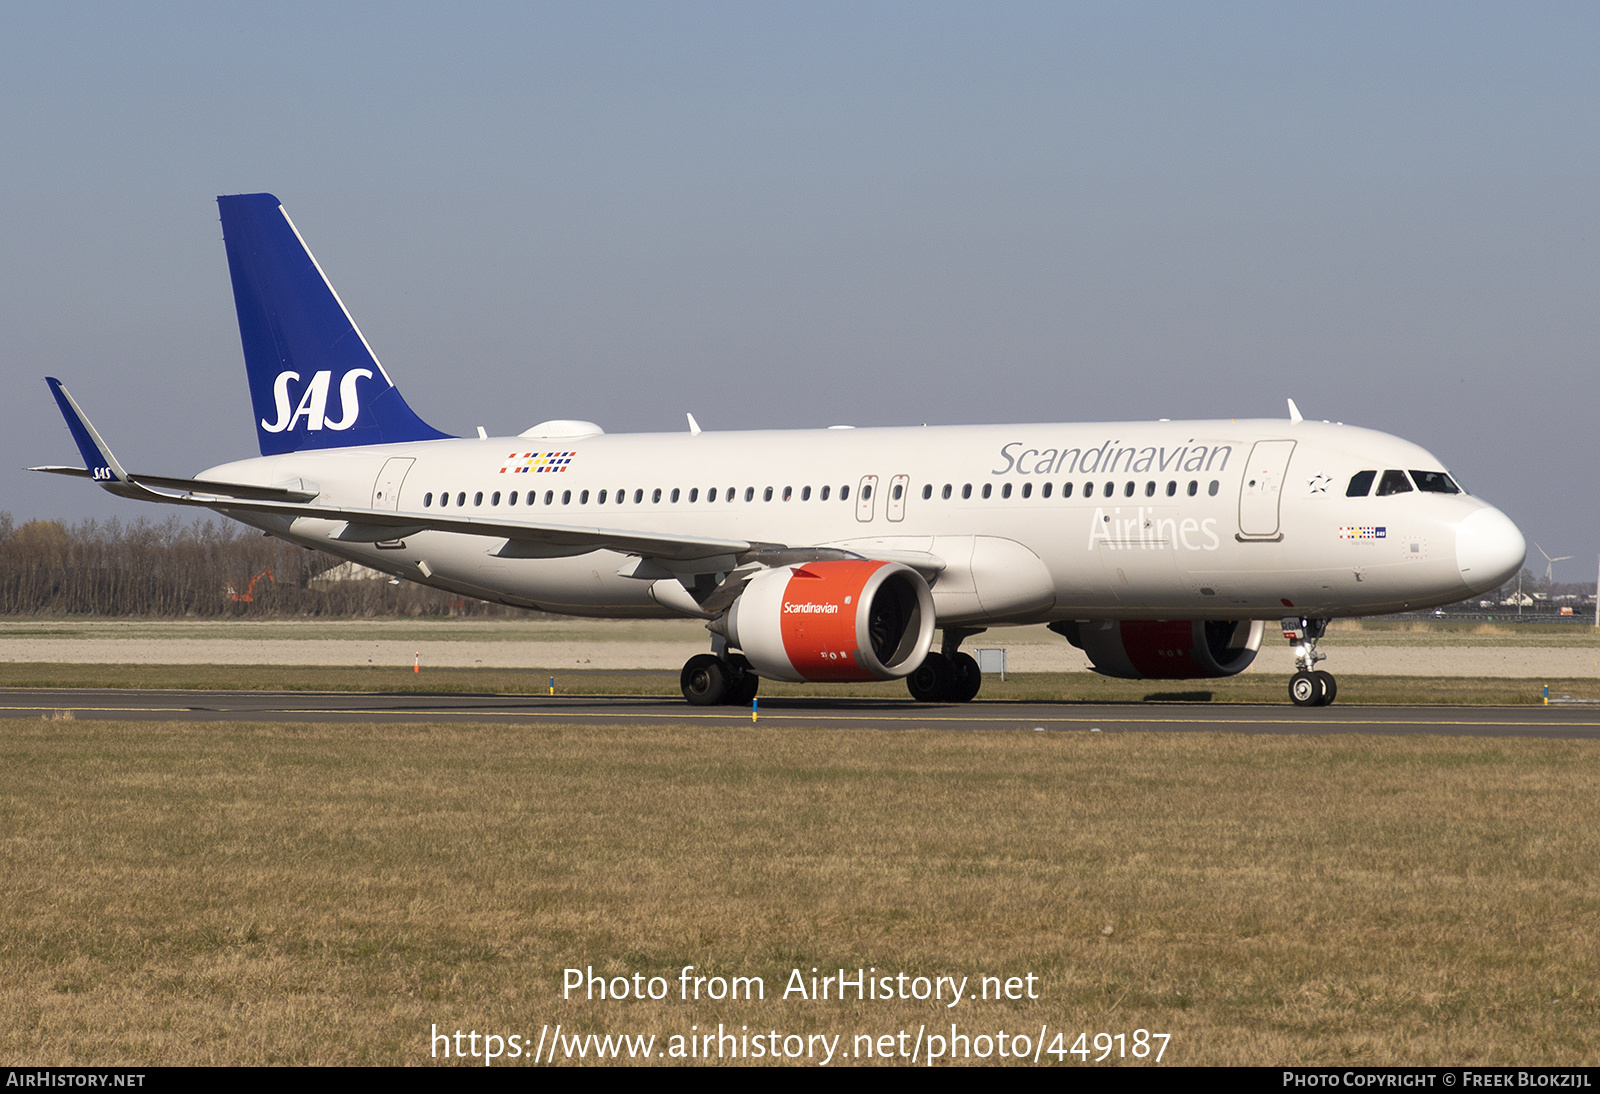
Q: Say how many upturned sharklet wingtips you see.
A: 1